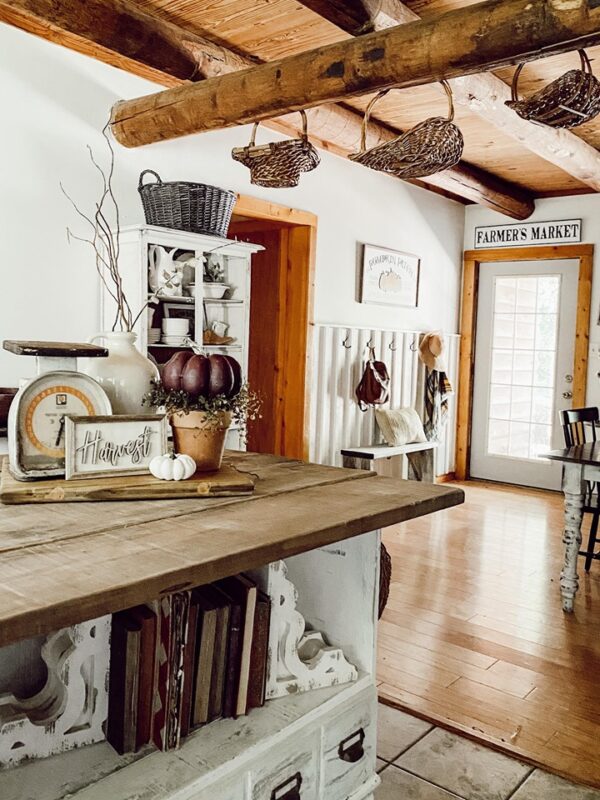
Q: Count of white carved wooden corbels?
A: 2